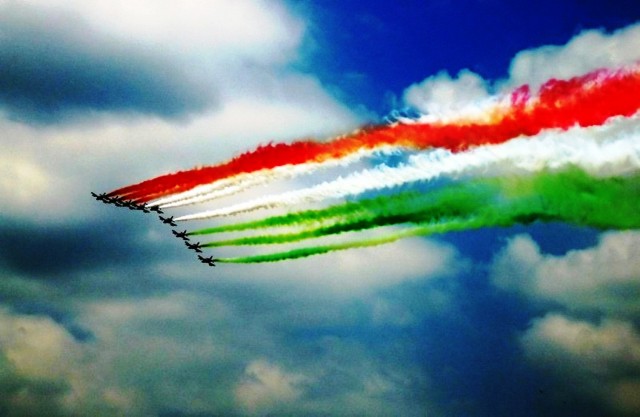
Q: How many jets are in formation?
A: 9